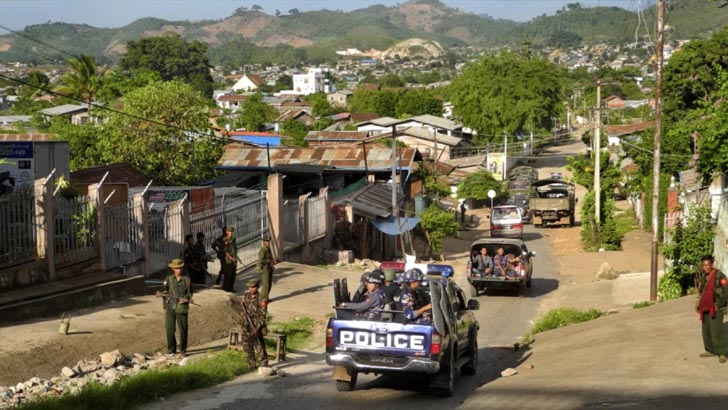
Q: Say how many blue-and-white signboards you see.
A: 1